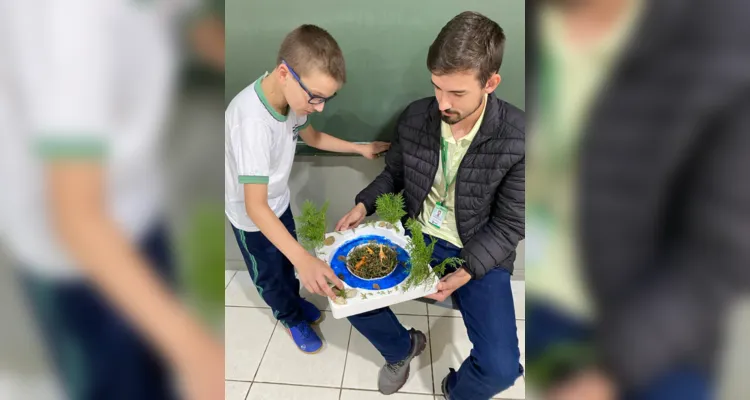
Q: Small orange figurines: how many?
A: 3